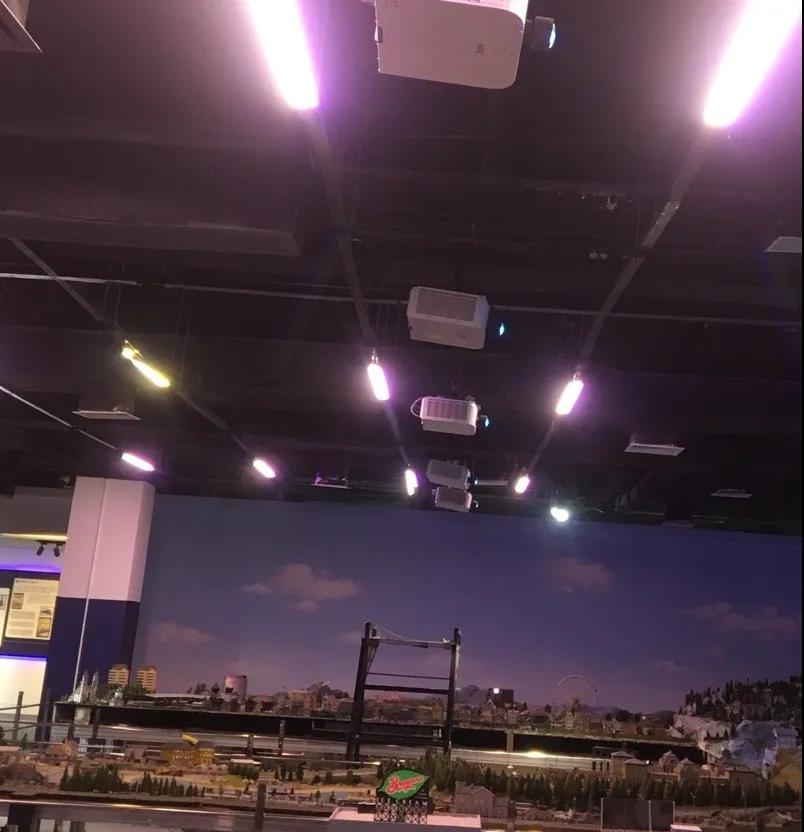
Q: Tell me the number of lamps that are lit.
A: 10